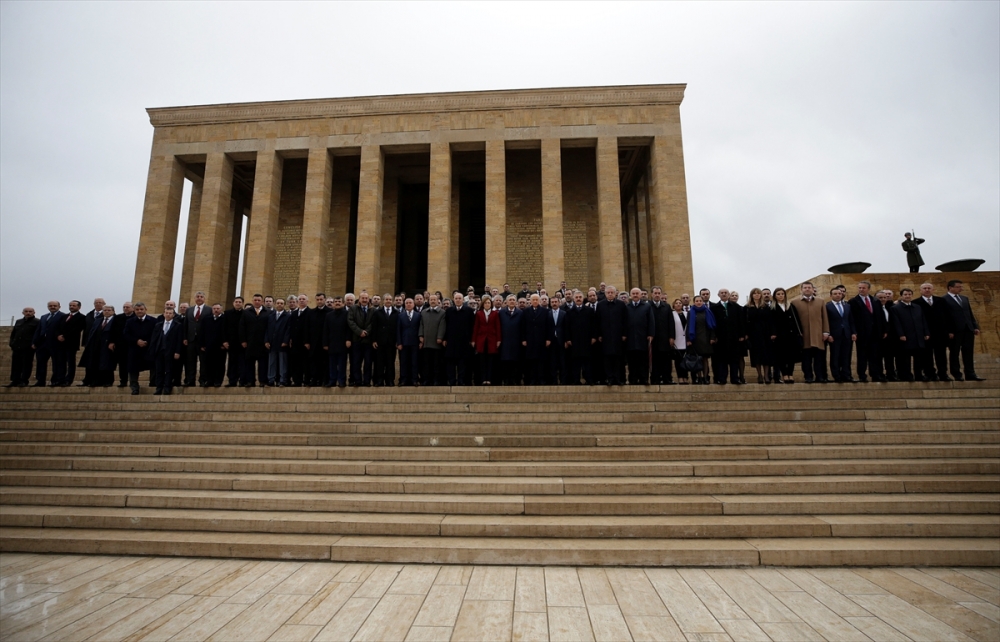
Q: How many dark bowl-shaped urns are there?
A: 2